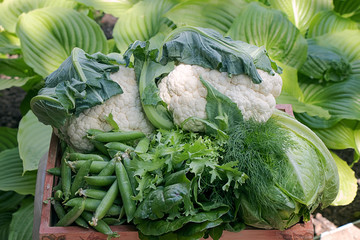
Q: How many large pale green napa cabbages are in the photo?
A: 1